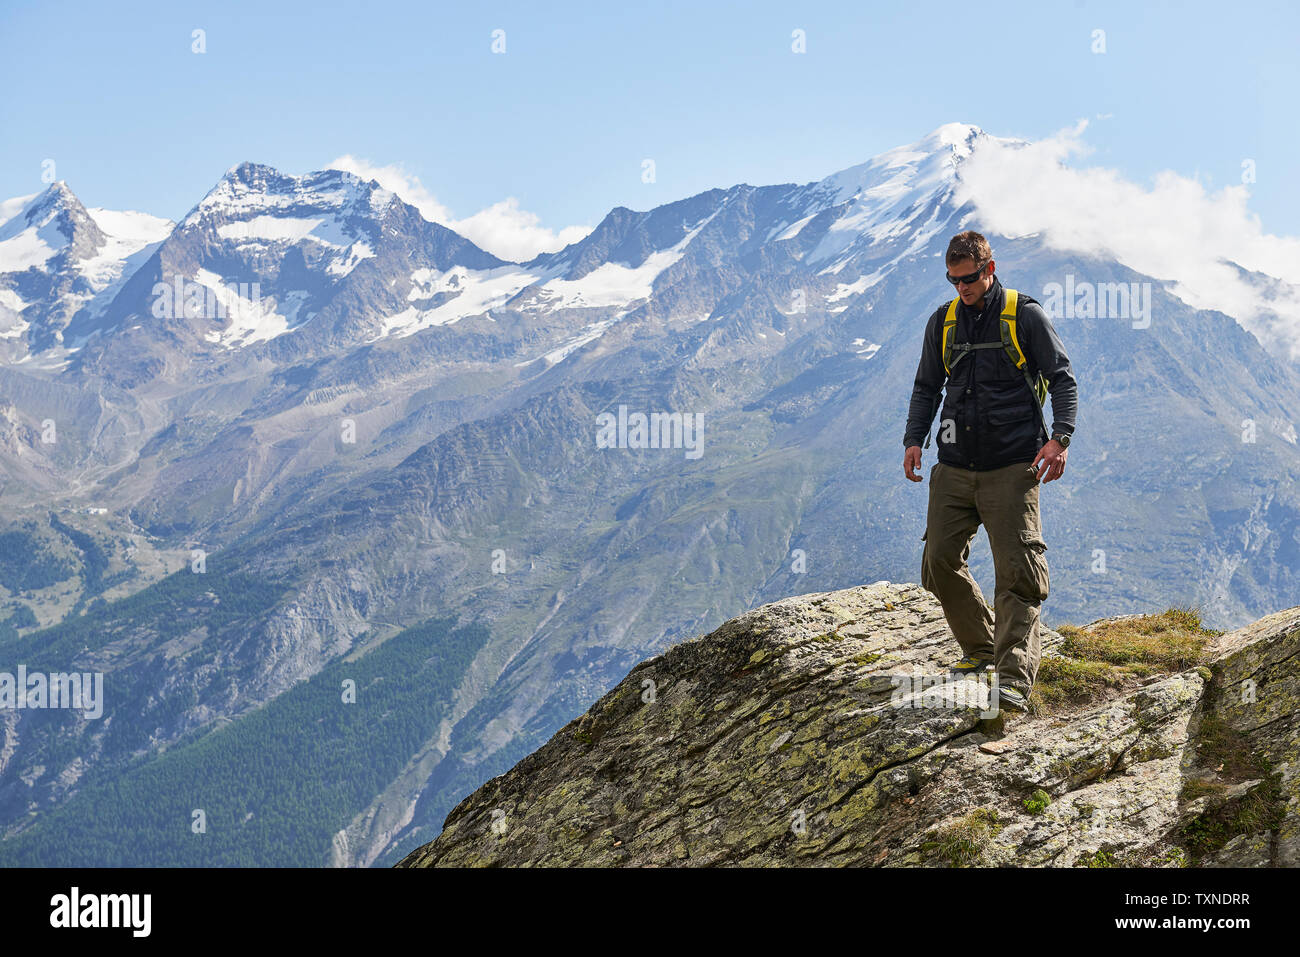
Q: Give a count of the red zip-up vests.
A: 0